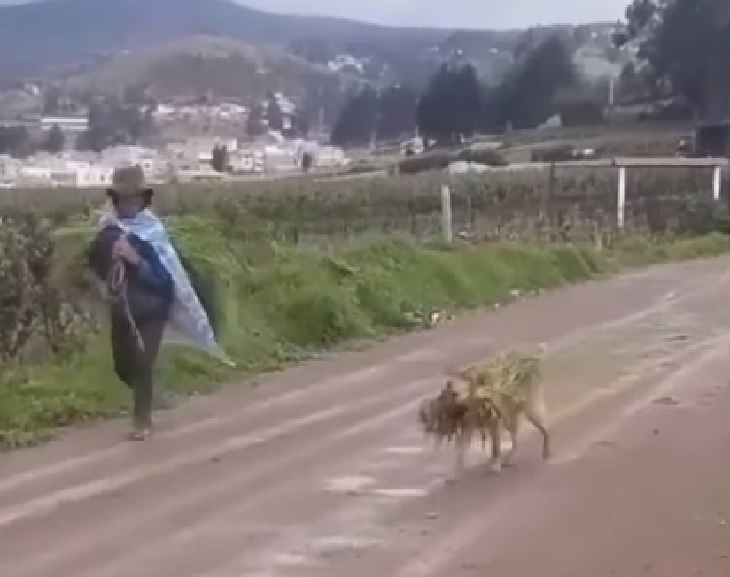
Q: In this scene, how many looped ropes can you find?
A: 1